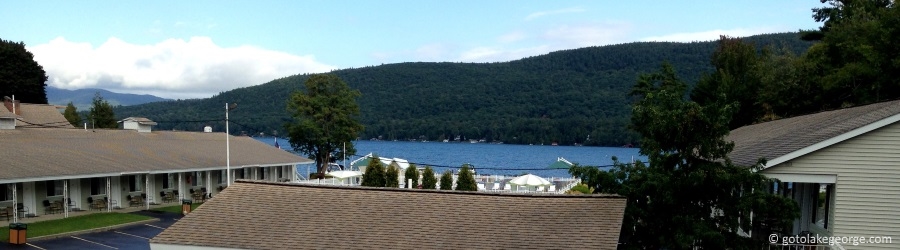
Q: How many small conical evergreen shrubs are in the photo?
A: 6